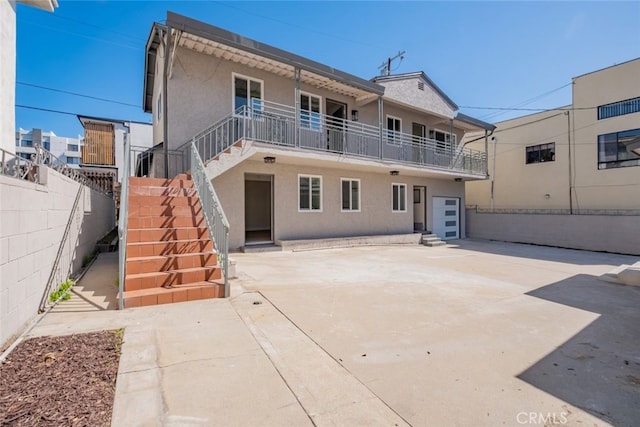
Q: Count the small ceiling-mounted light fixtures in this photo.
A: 3